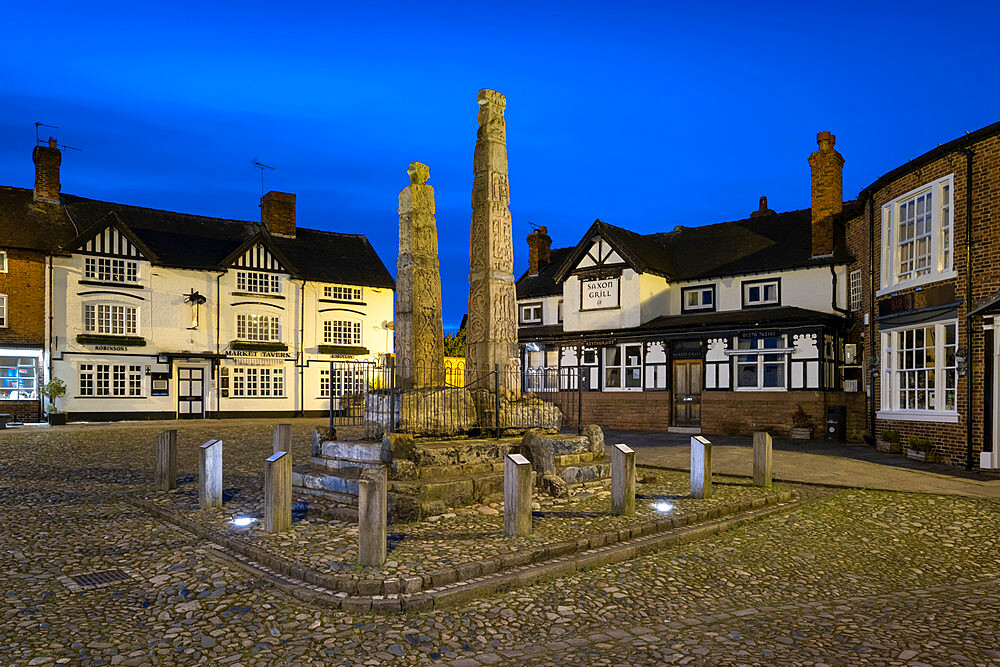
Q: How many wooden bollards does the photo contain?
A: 9